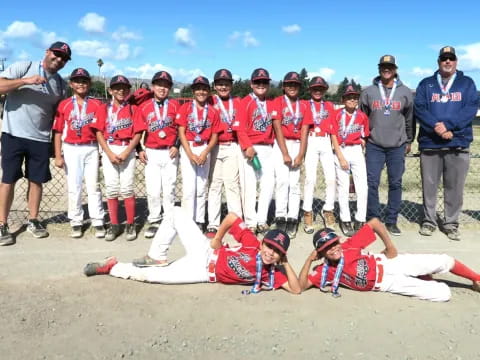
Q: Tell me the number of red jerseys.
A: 11